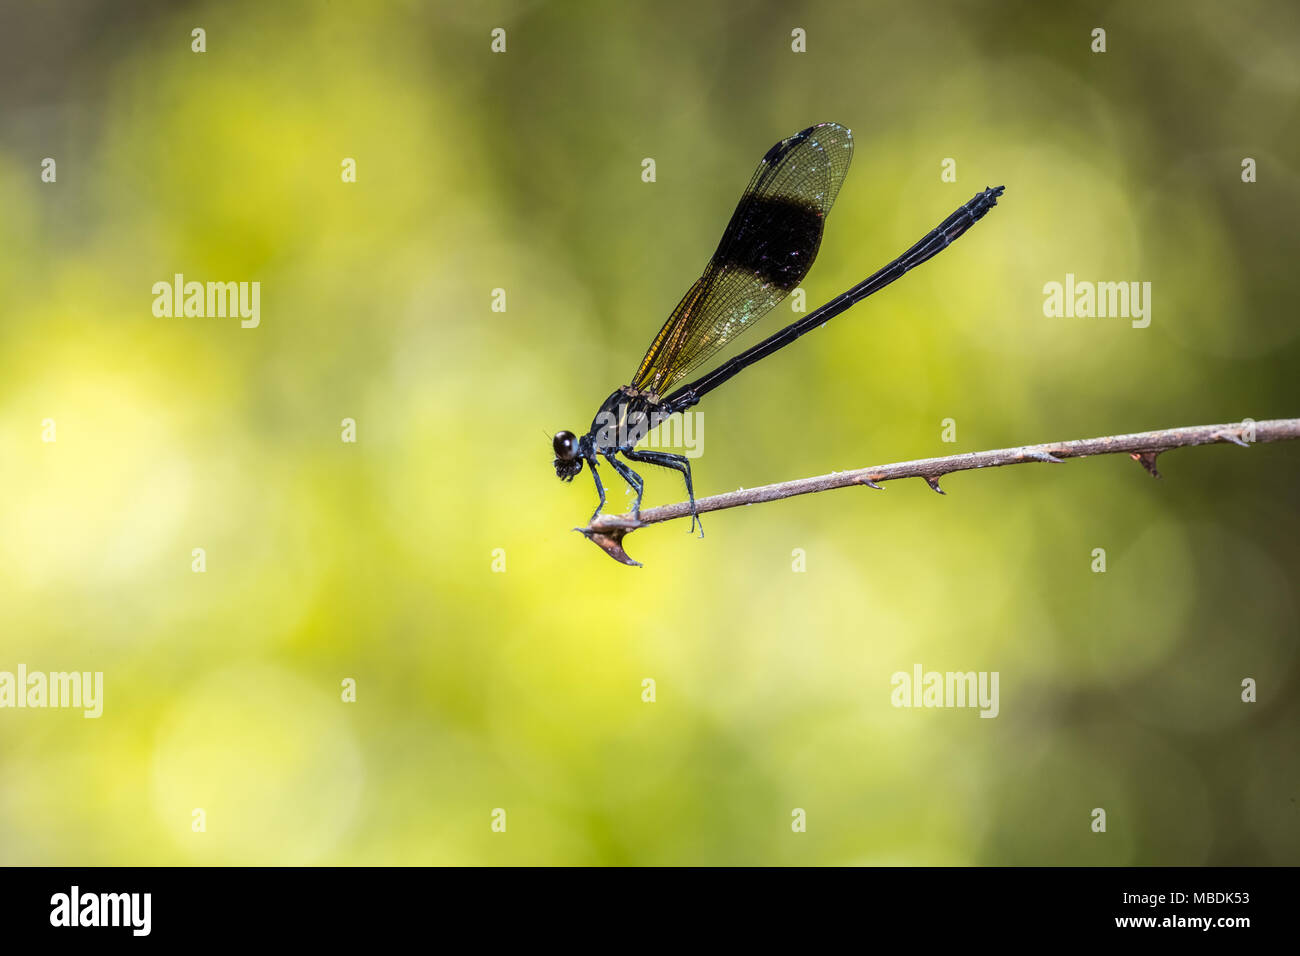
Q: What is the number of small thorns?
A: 5